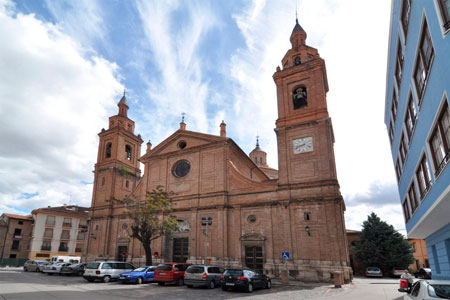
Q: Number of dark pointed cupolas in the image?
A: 3